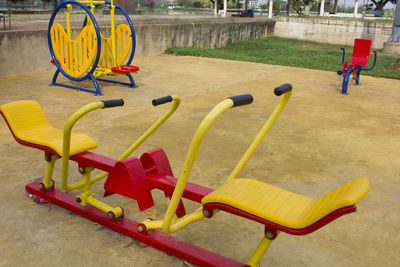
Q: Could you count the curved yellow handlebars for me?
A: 4